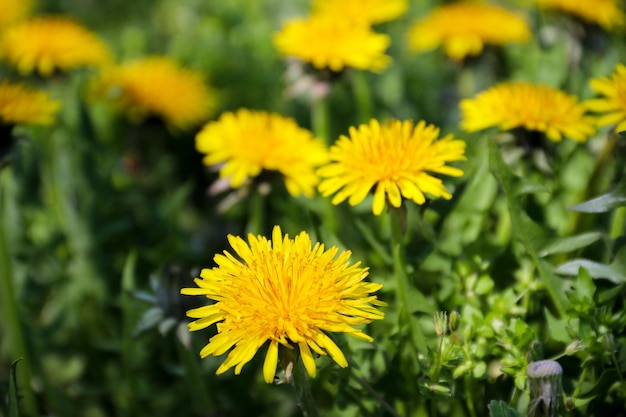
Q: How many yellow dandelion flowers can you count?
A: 13